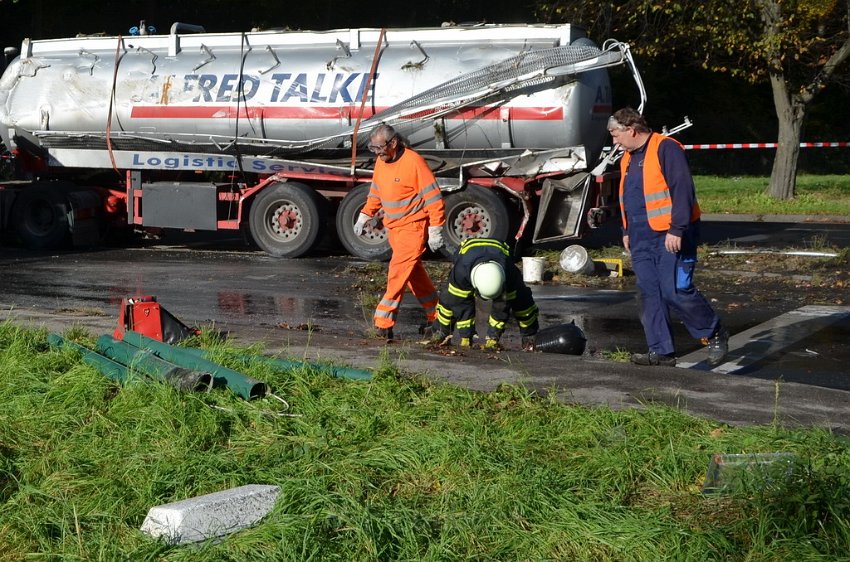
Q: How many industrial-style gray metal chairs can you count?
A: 0